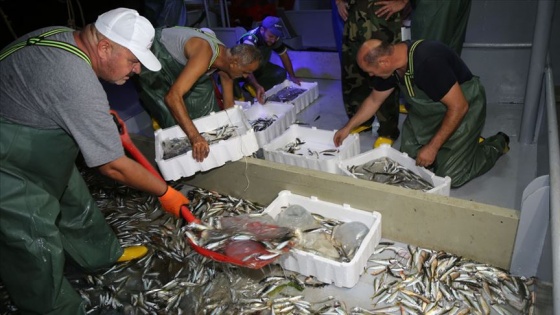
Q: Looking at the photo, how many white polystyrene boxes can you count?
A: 6